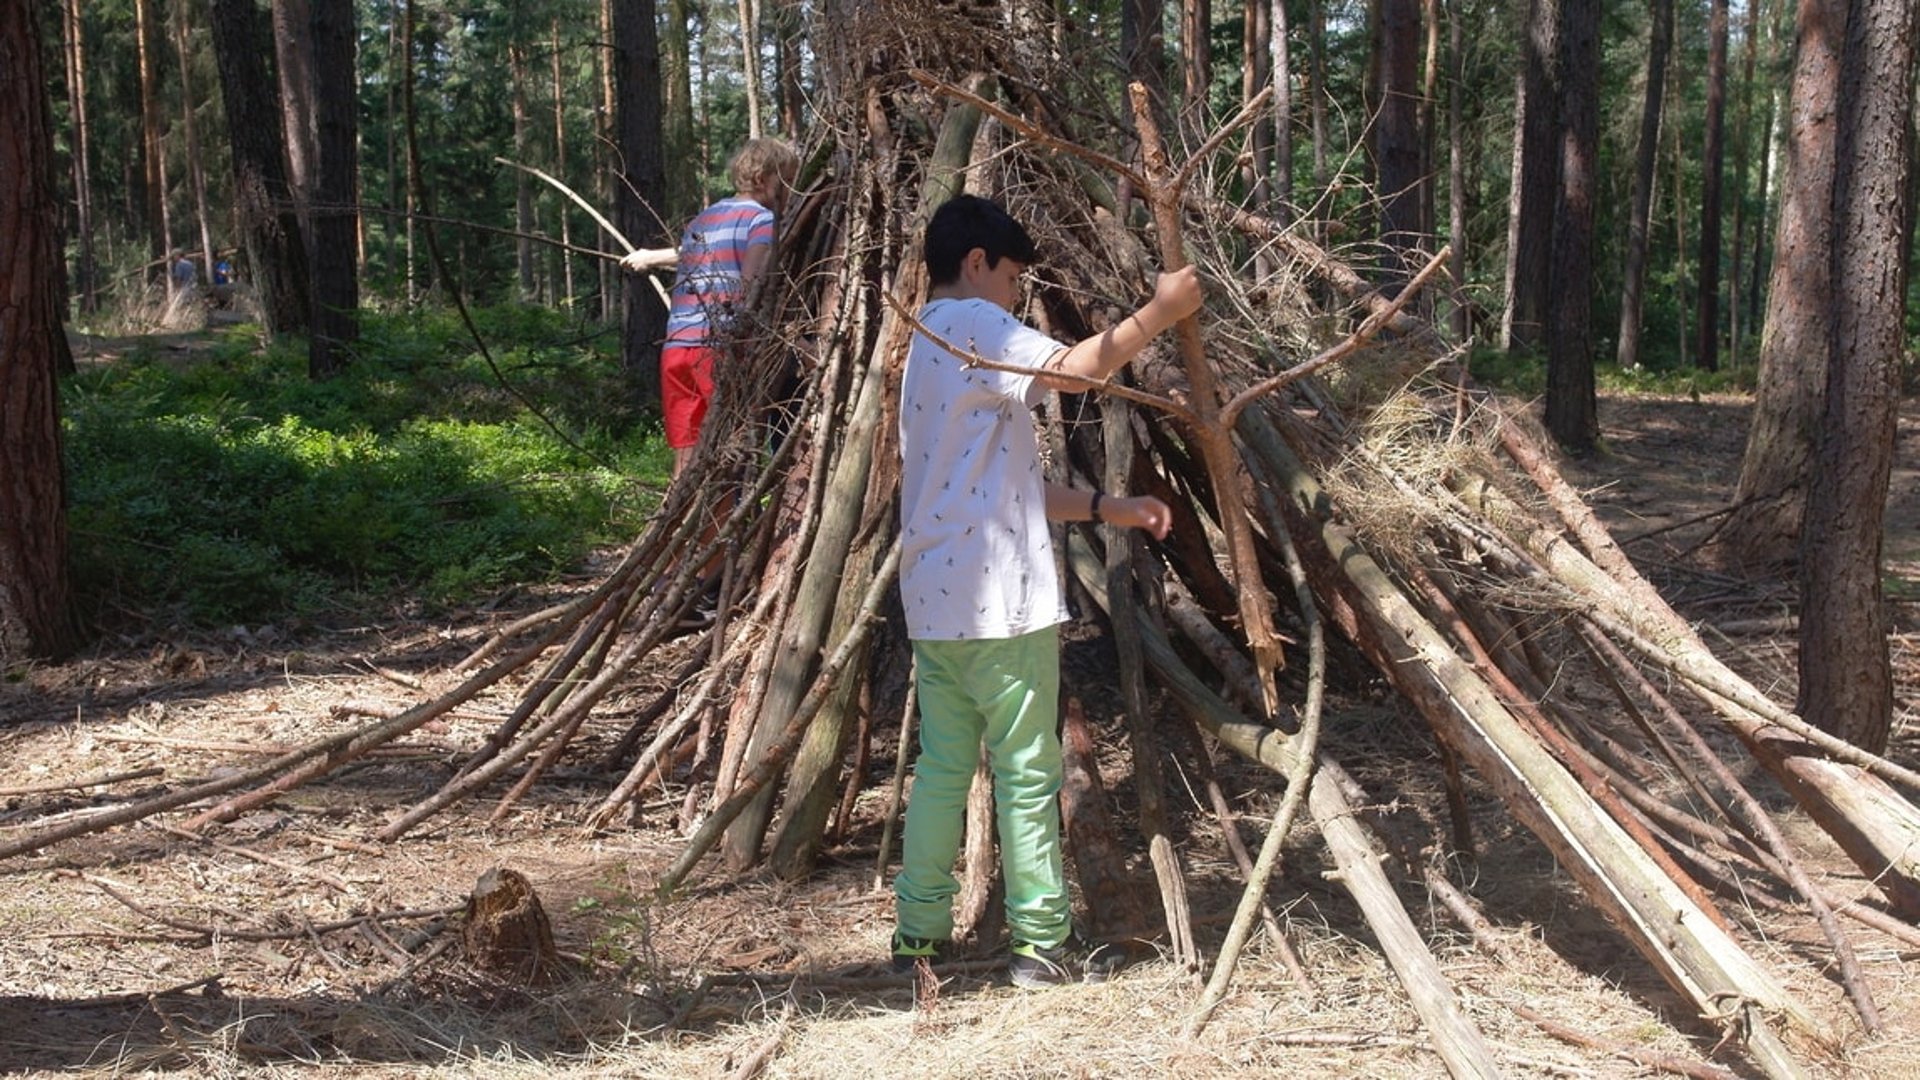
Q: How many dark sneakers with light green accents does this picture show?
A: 2